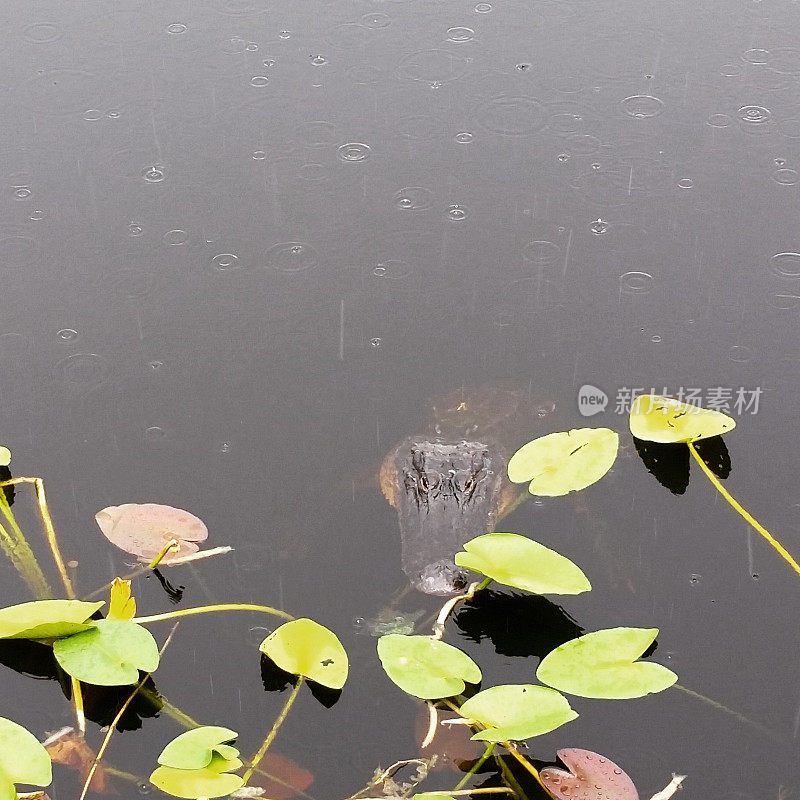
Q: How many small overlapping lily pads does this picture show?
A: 2